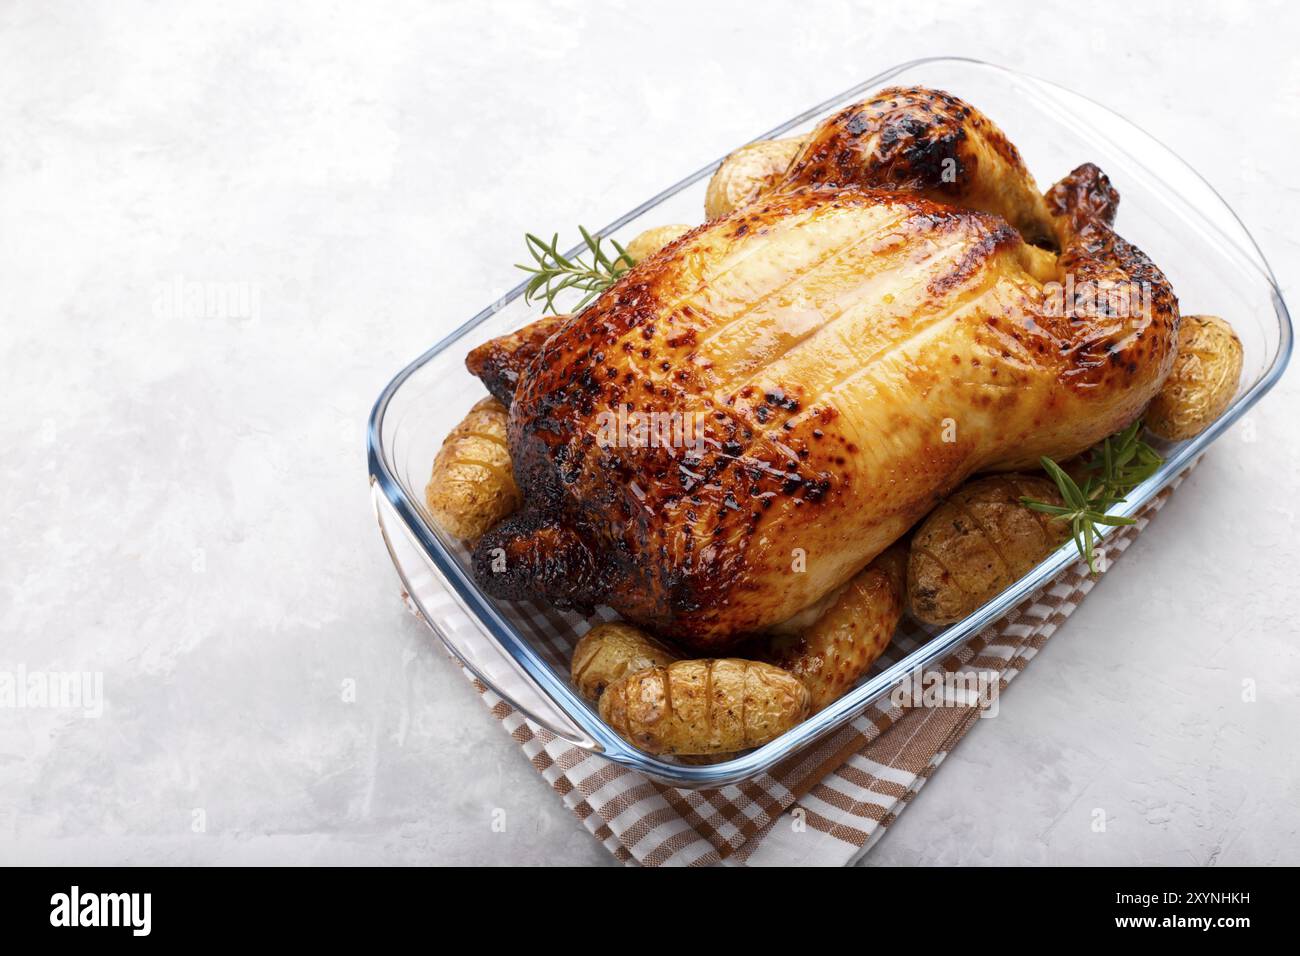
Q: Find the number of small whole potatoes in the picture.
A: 7